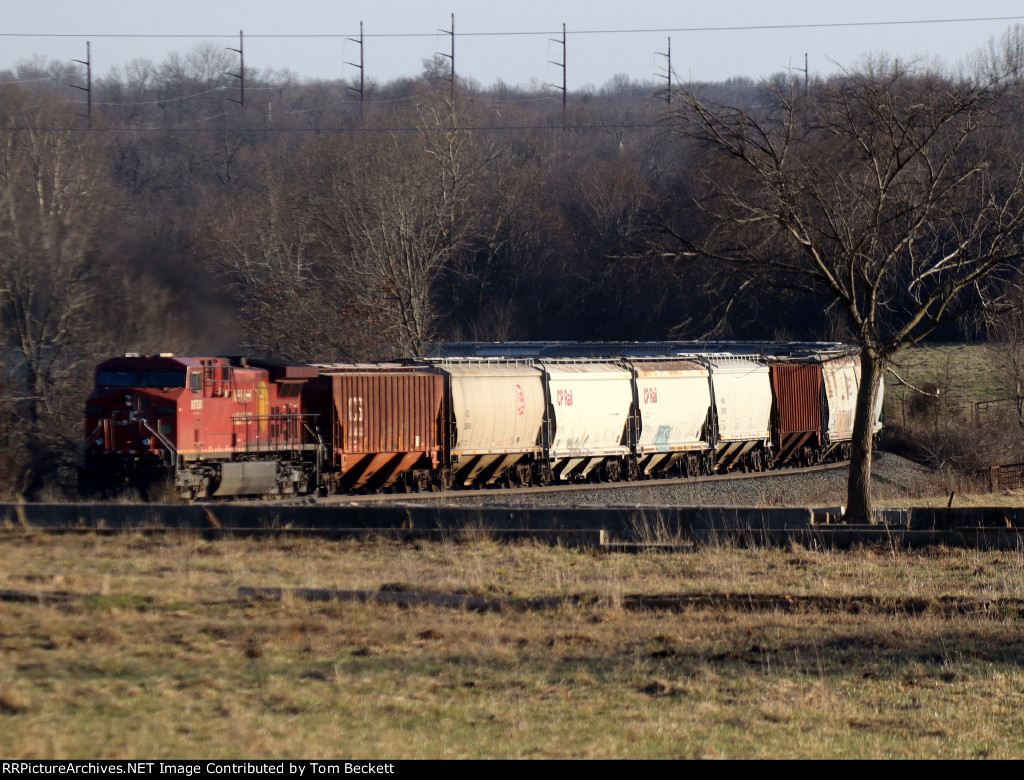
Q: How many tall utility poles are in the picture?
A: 7